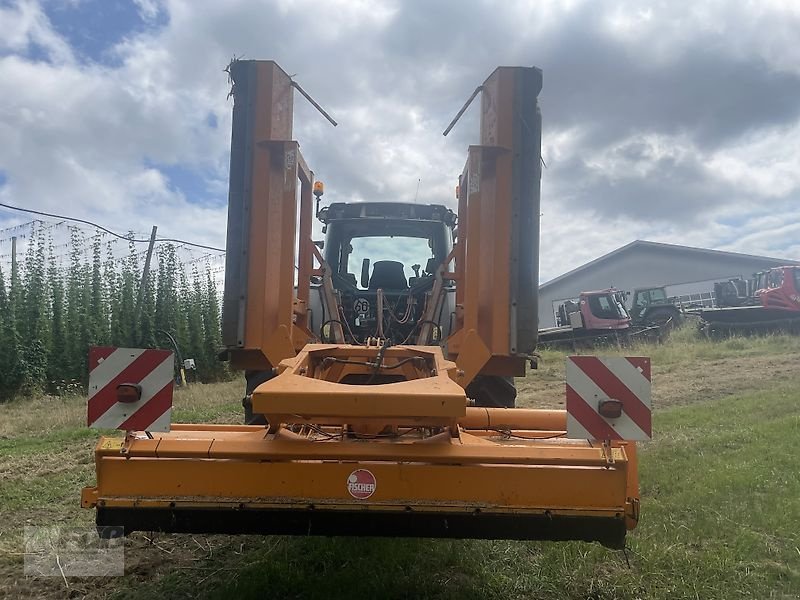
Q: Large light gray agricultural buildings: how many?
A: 1